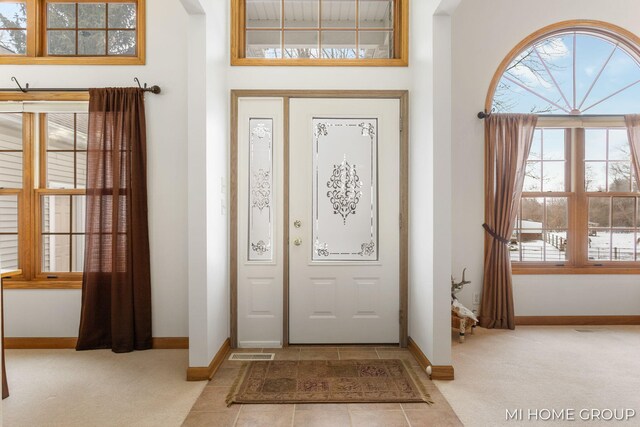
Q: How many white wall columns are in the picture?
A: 2